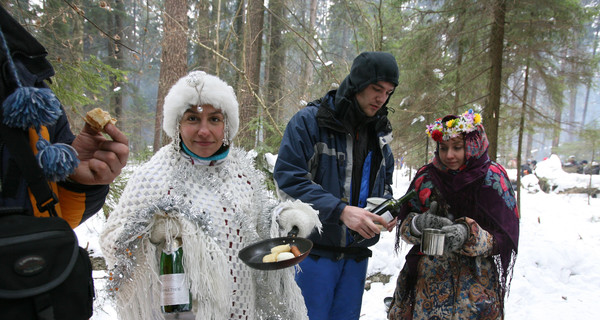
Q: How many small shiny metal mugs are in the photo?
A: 1